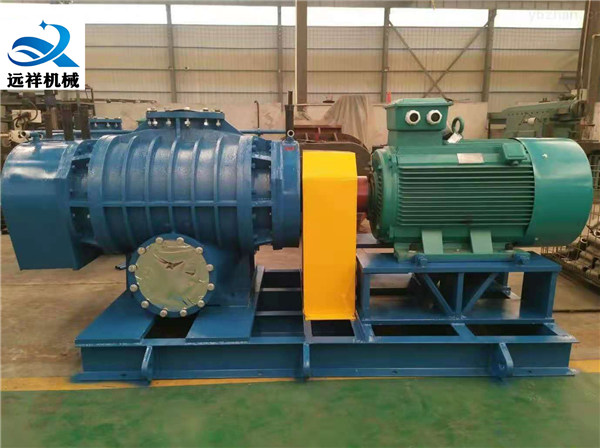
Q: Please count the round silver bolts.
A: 12